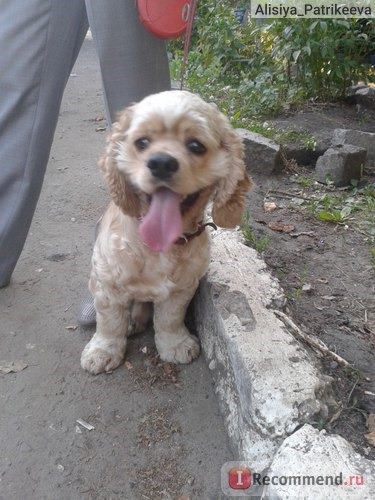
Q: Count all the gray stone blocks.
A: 3